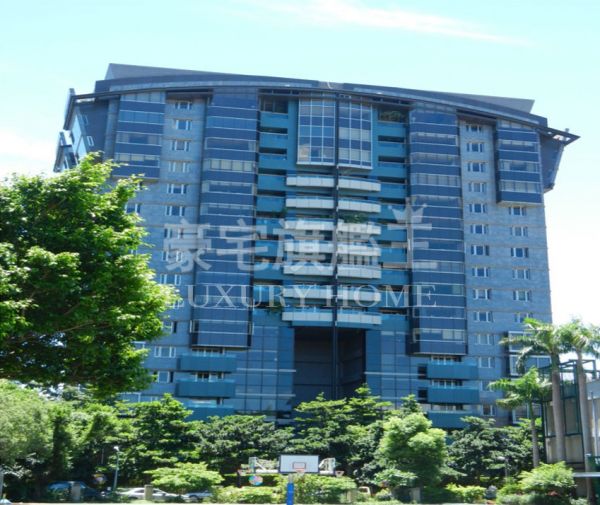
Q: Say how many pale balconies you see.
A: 14